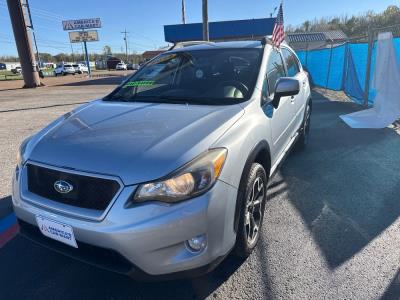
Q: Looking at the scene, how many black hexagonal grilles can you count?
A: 1